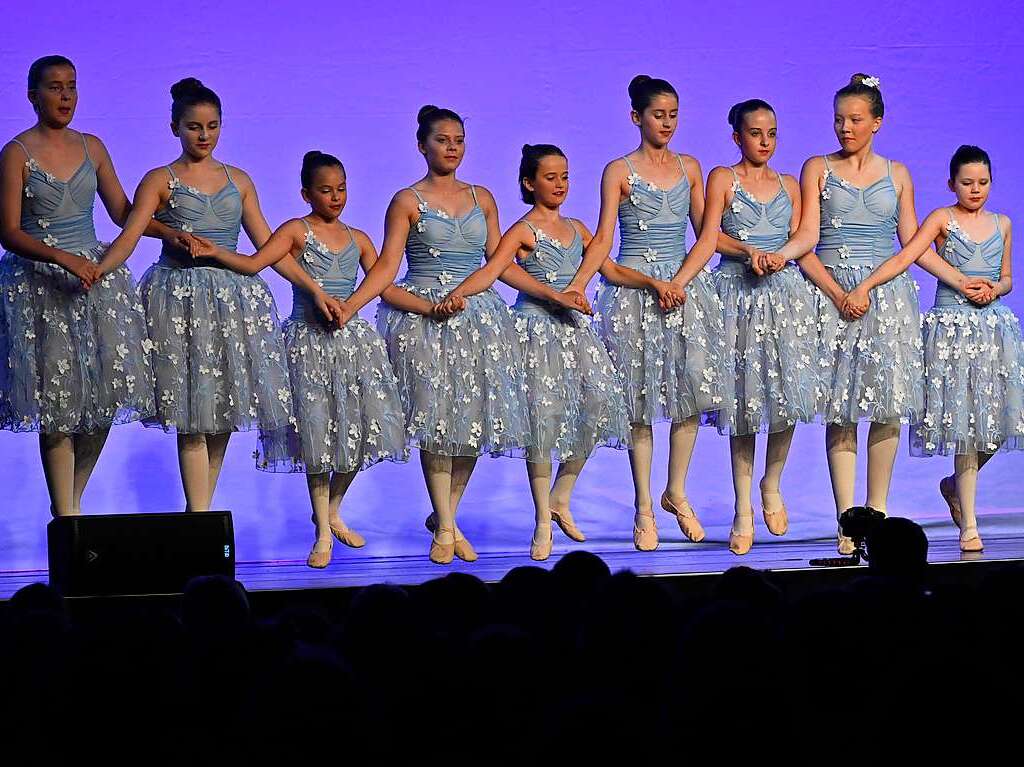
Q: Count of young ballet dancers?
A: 9